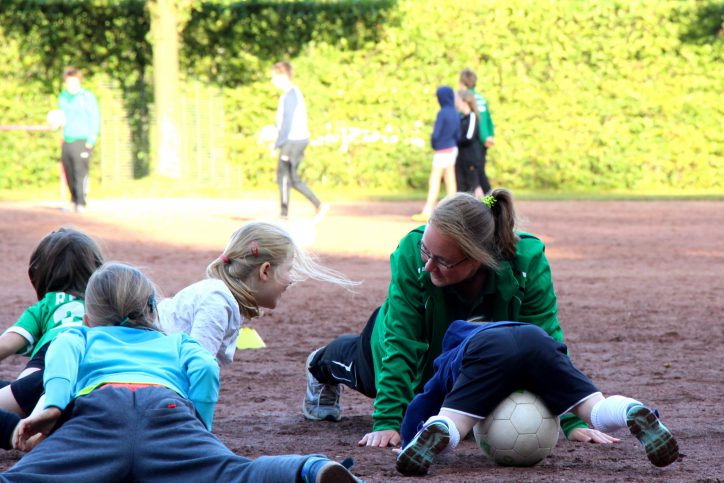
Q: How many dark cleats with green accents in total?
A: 2